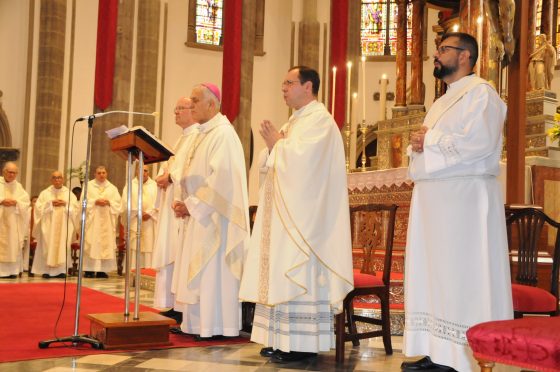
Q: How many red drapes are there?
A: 3